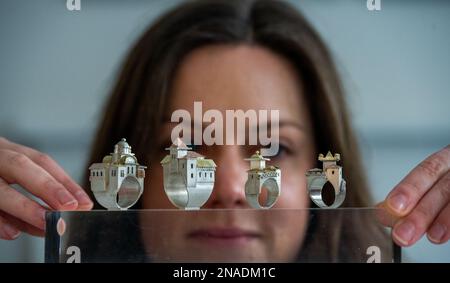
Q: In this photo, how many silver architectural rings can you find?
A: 4